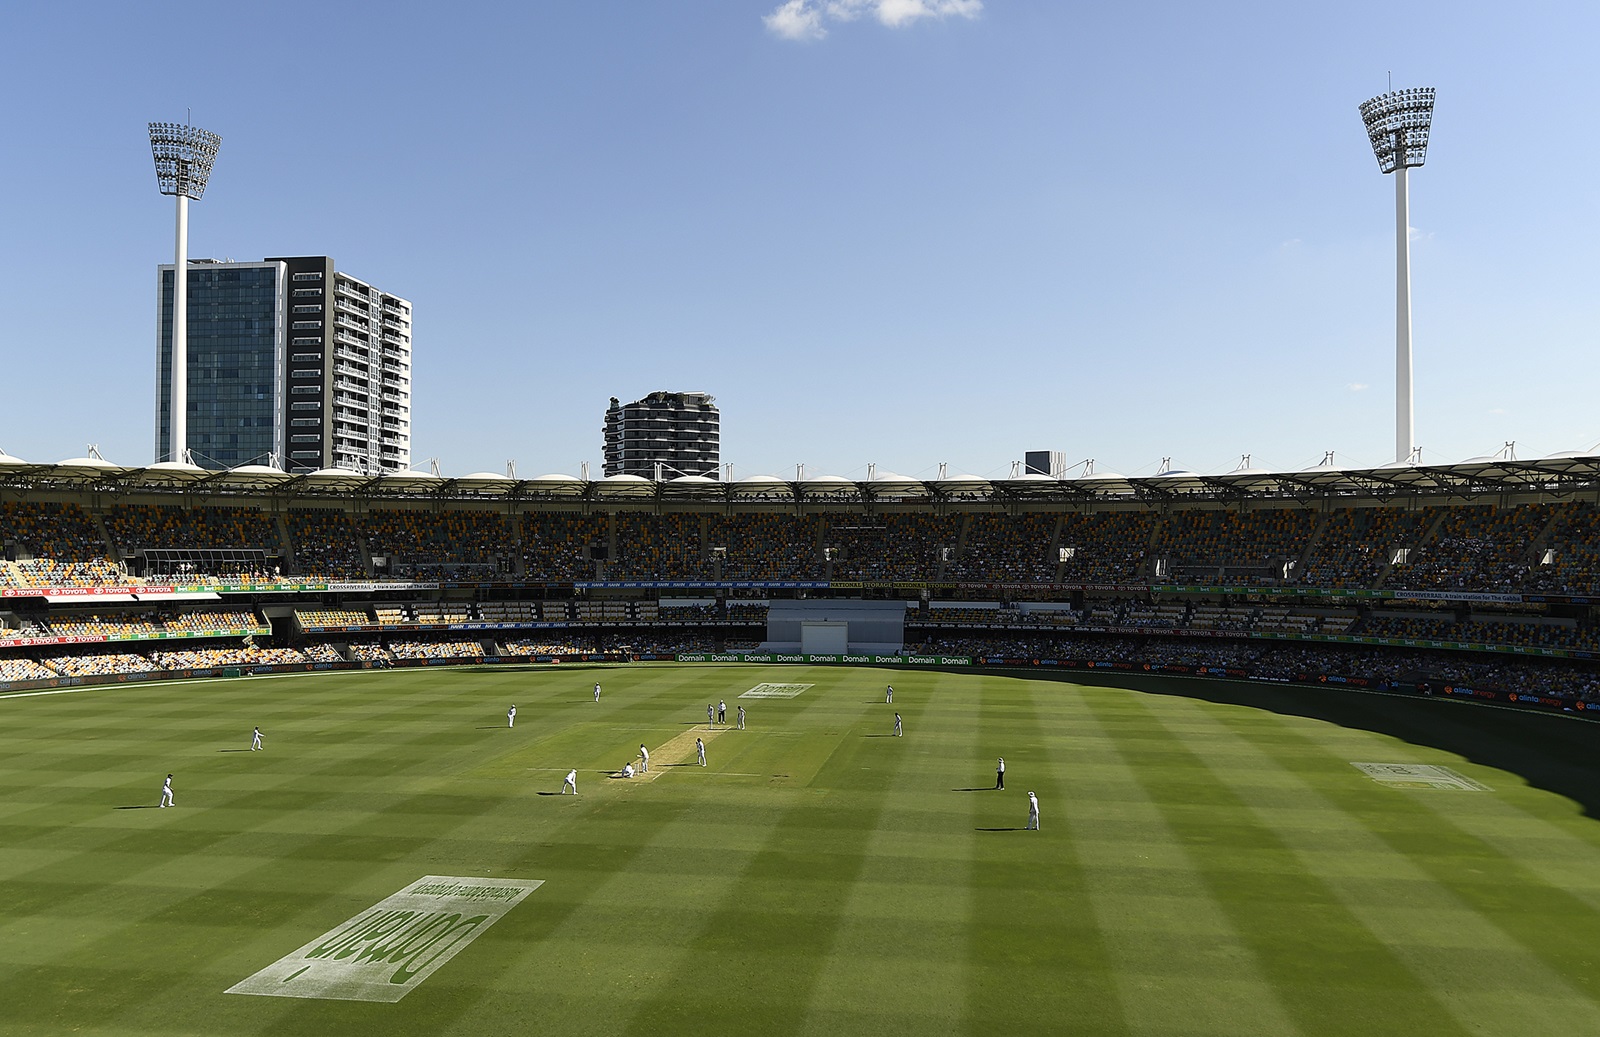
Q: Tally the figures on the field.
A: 15